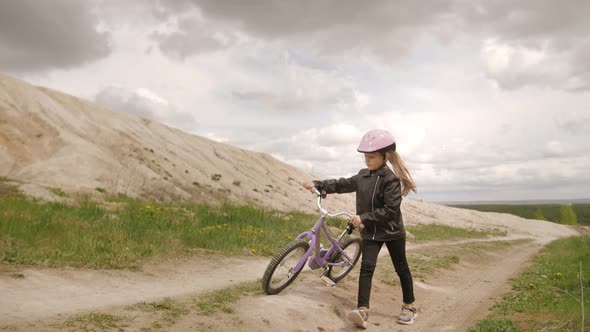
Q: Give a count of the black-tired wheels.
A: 2